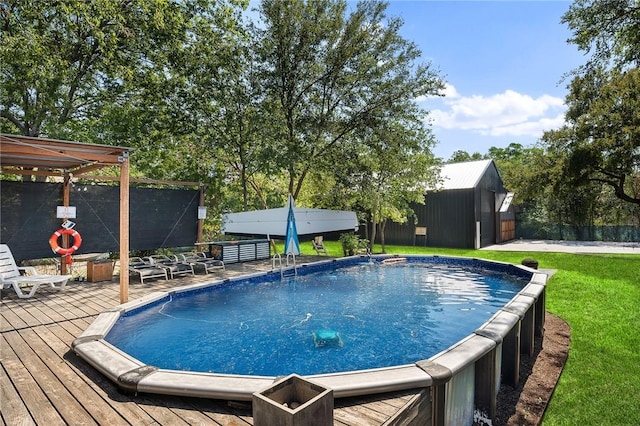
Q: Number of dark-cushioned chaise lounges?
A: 3